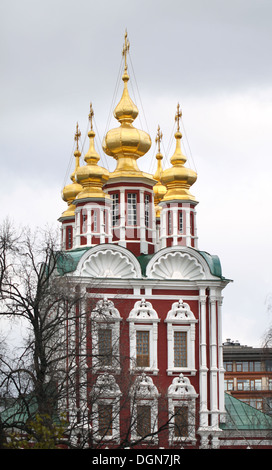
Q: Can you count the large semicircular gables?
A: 2